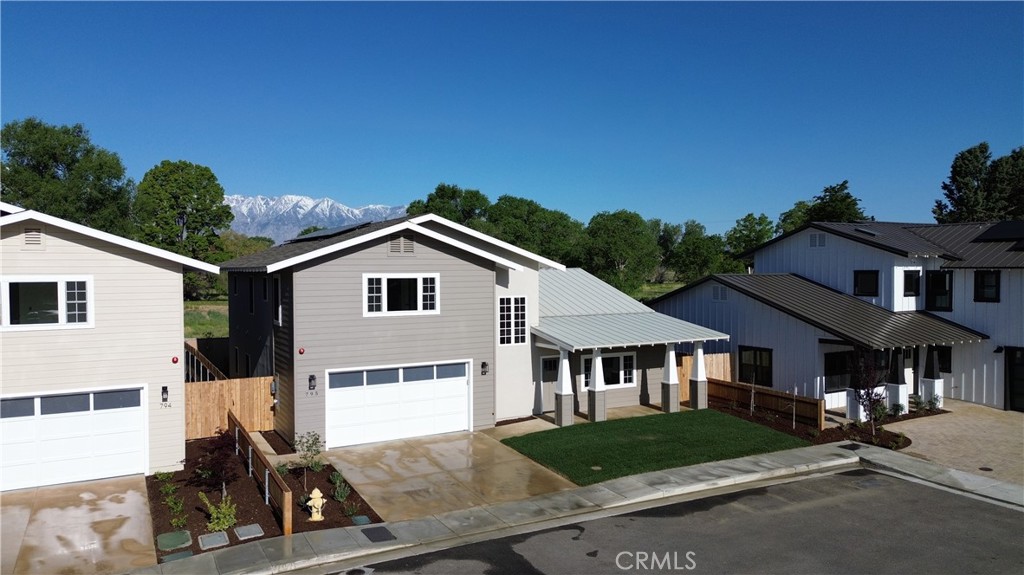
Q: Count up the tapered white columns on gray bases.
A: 4